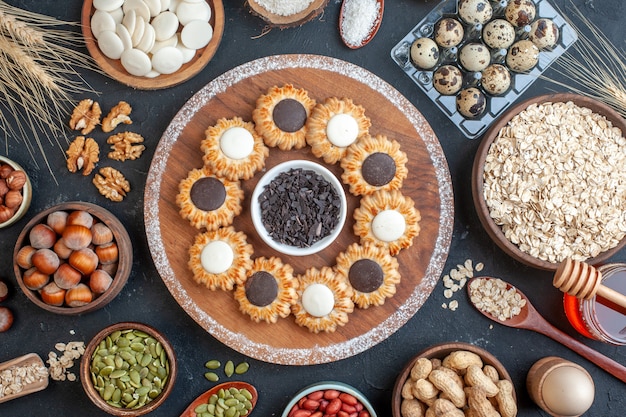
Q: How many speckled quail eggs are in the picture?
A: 11